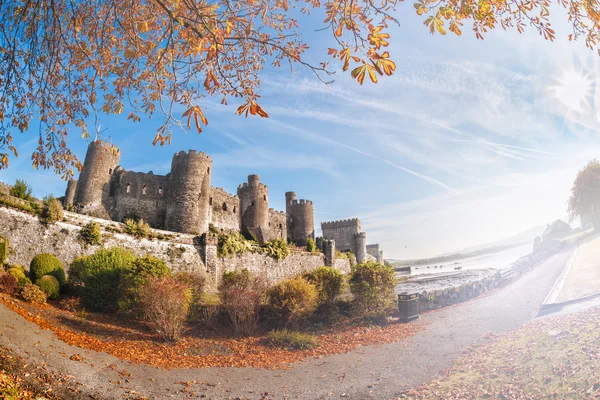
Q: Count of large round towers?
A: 4